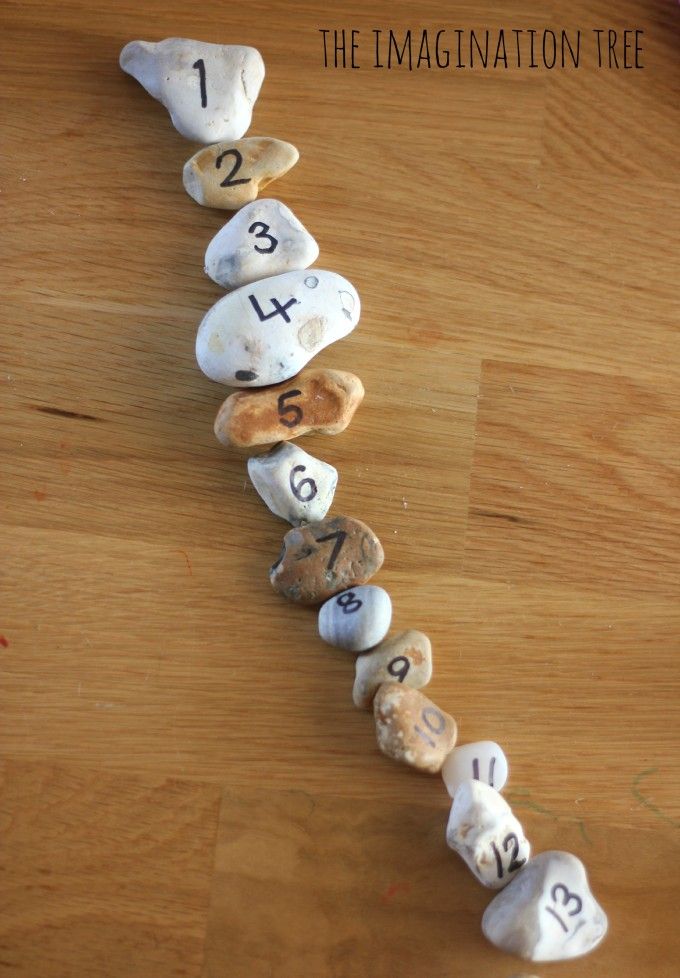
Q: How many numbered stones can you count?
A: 13